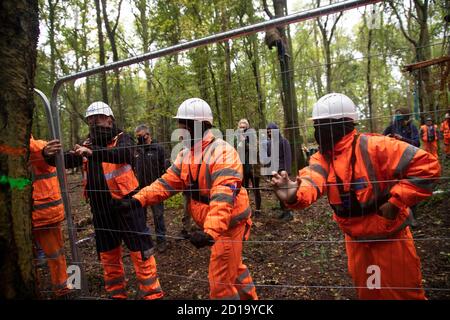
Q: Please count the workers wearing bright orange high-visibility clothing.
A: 6